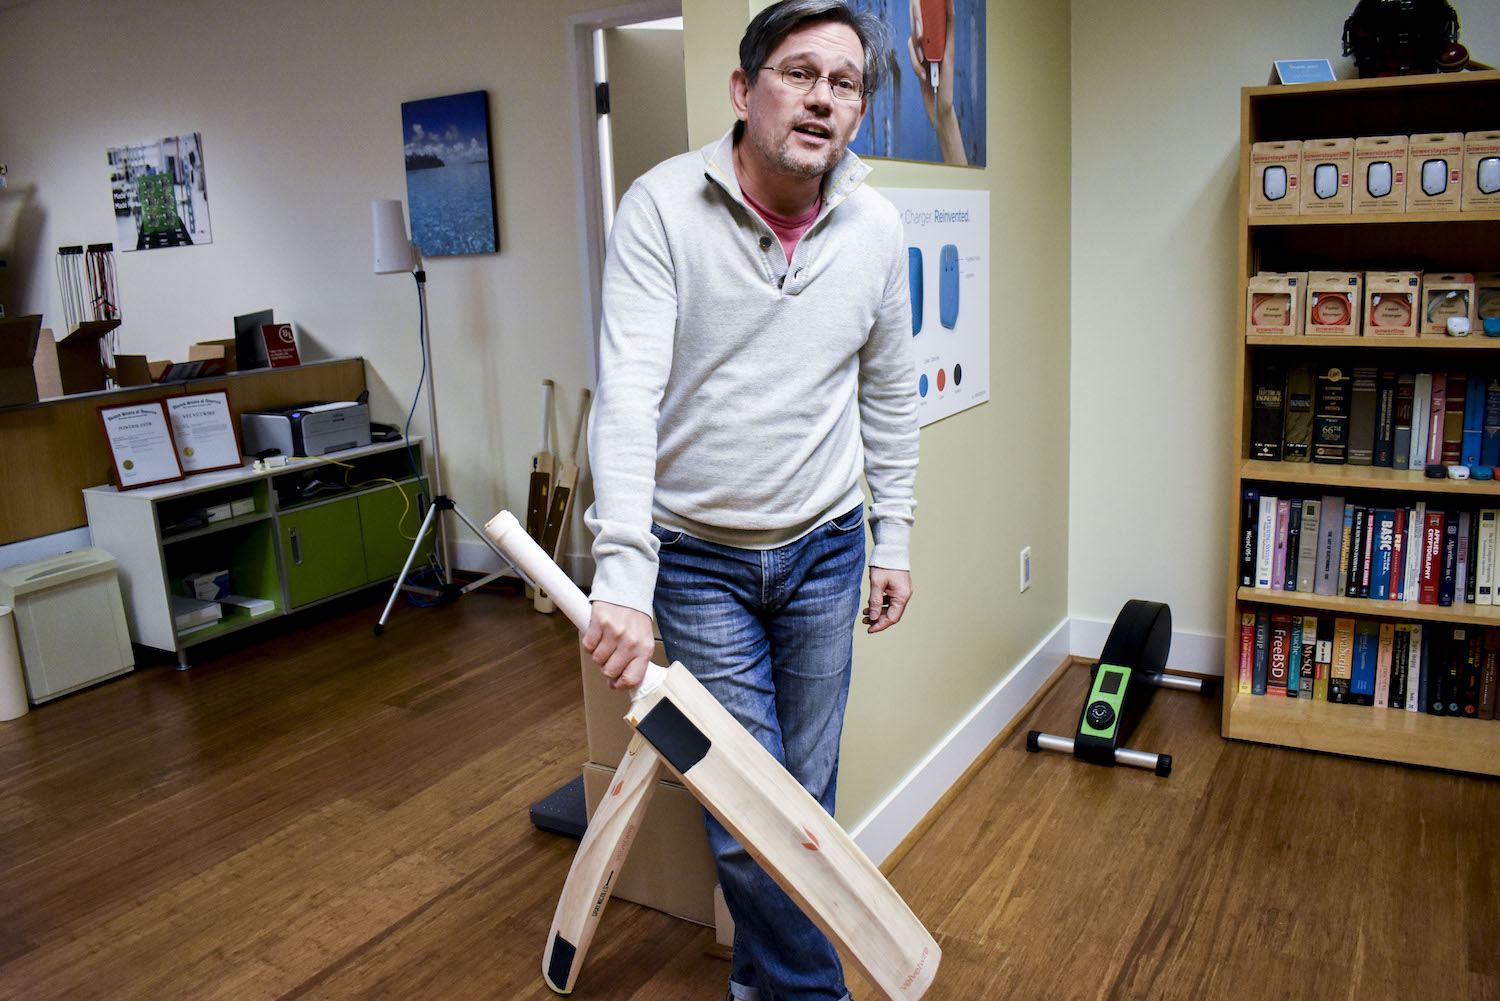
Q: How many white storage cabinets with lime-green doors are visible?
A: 1